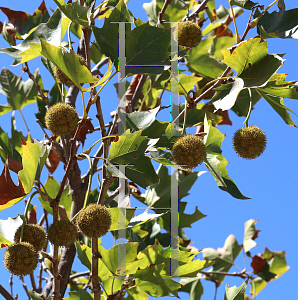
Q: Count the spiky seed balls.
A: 9